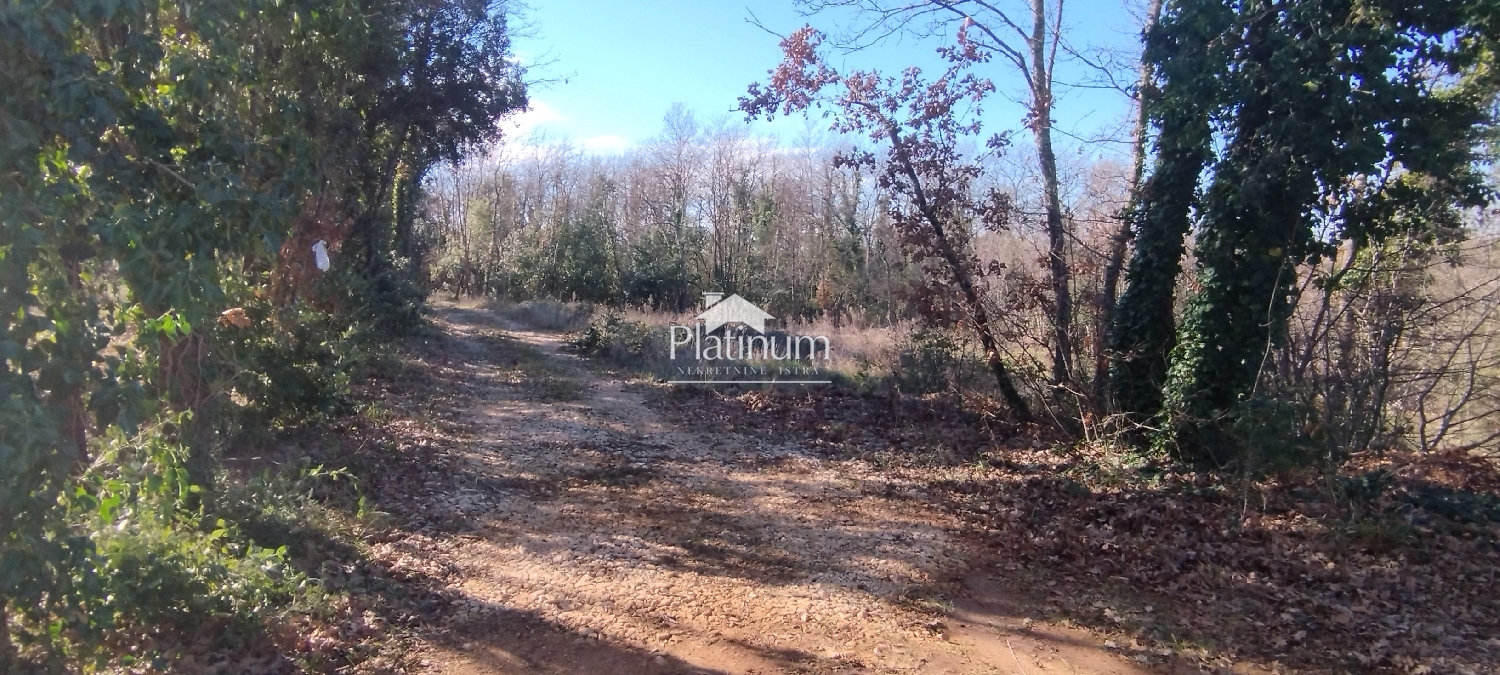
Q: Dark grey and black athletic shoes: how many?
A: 0